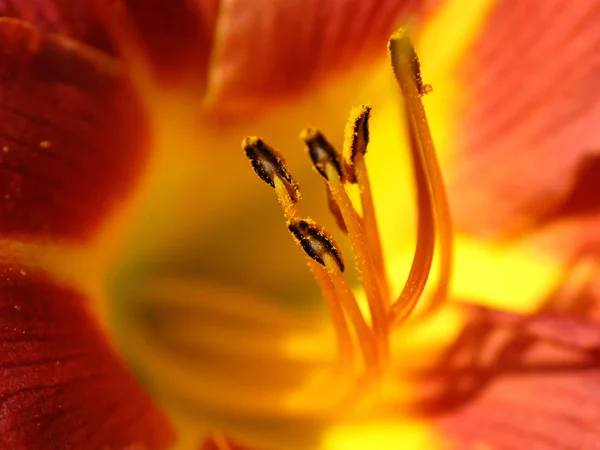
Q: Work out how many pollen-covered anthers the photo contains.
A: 5